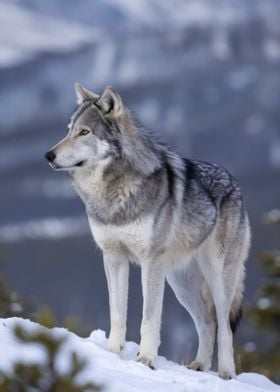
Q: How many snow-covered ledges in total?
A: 1